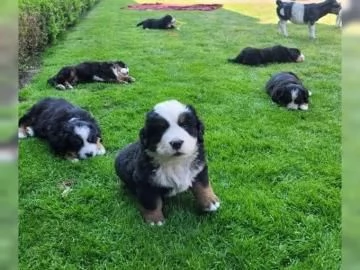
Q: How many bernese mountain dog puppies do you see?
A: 6